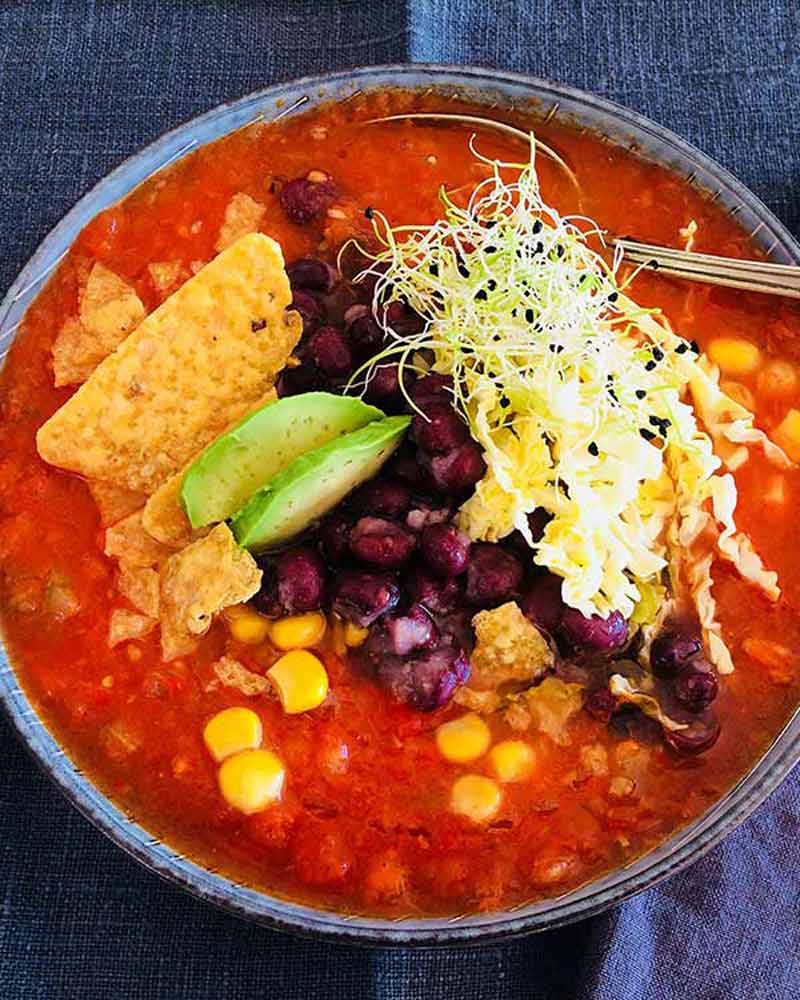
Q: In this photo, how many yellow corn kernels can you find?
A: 11